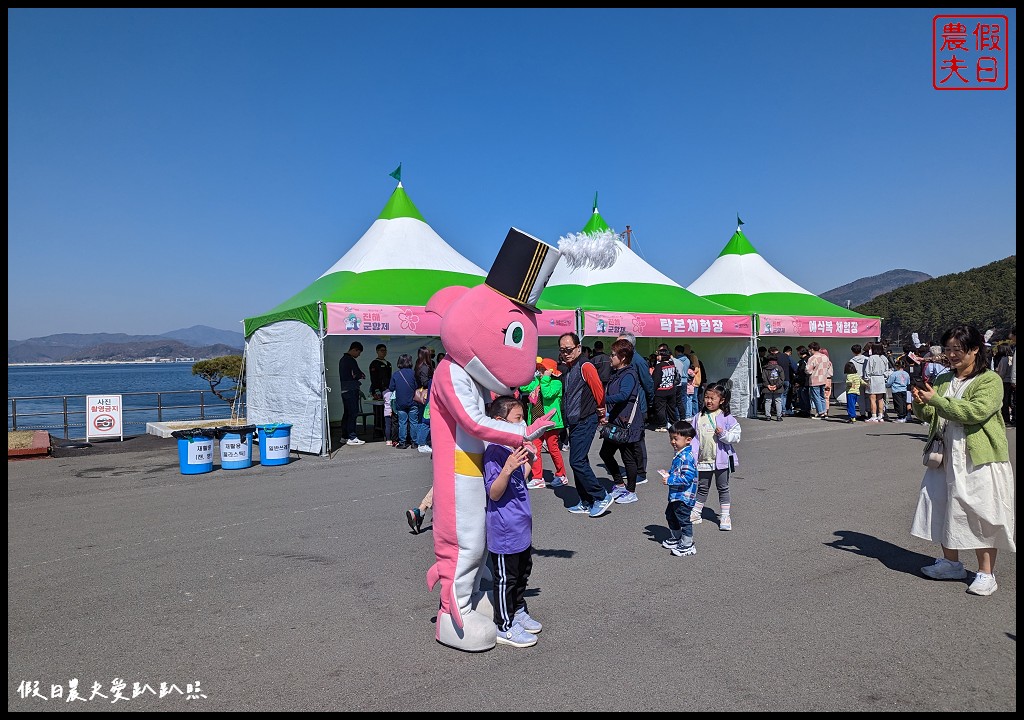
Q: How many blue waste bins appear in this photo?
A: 3